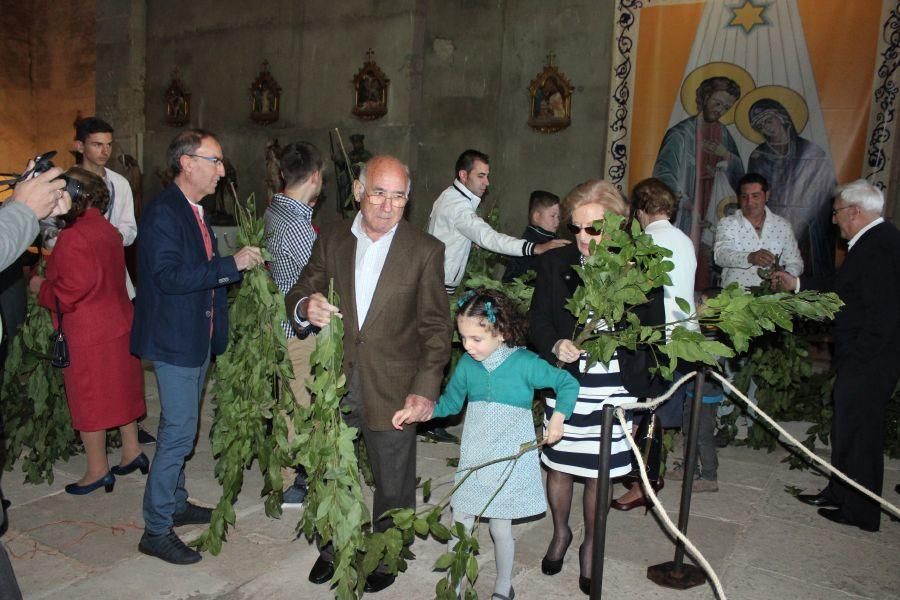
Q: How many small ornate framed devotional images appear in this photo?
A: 4